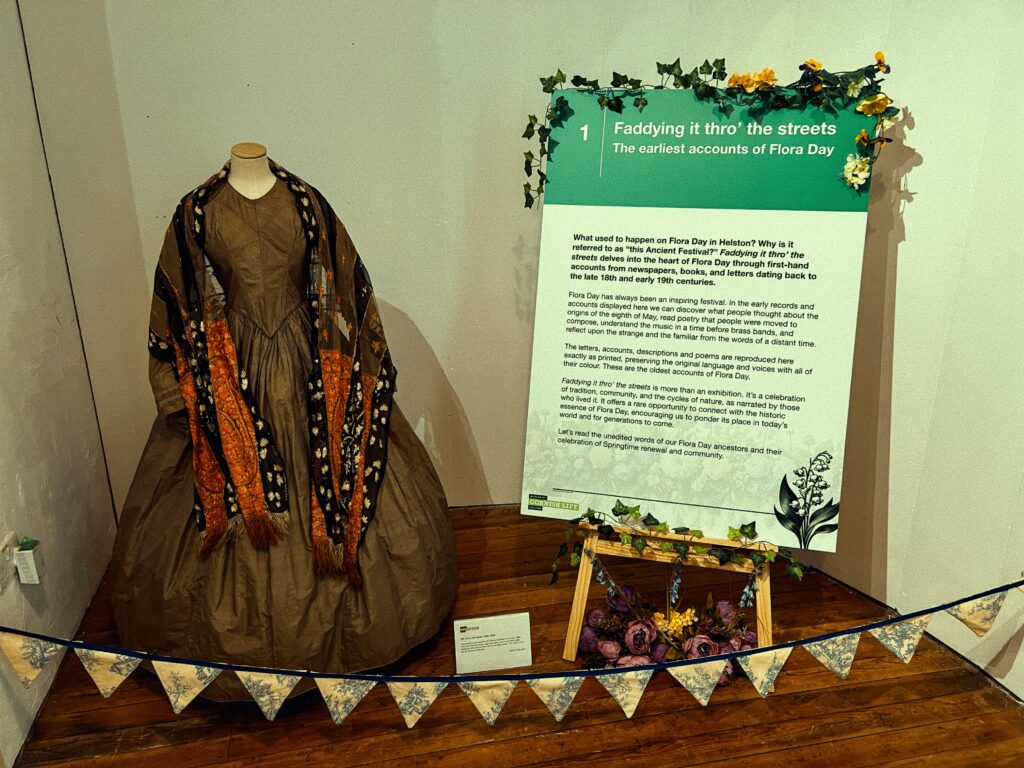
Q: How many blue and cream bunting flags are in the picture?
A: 14